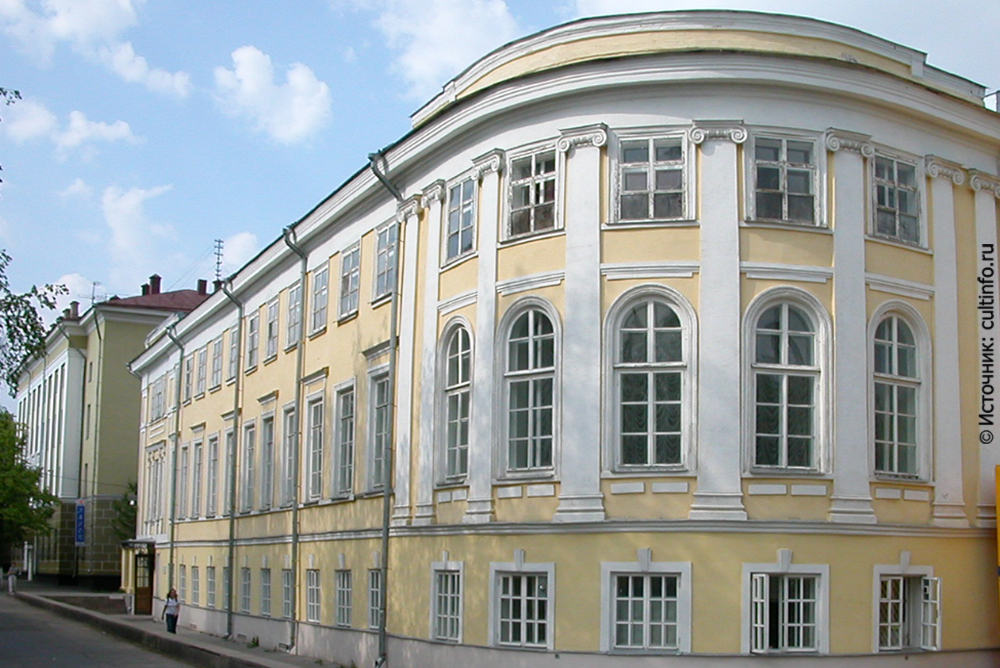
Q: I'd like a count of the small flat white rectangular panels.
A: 10